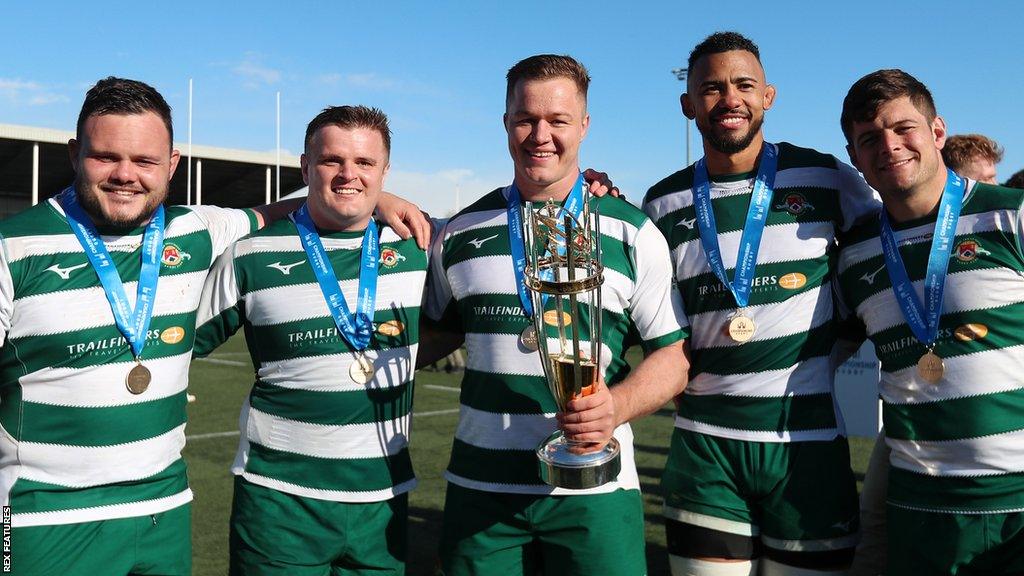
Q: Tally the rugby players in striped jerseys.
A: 5